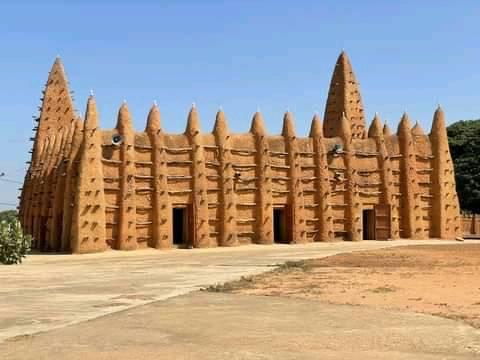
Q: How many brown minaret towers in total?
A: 2